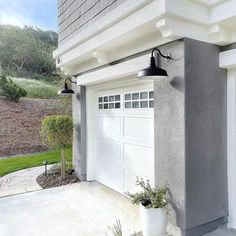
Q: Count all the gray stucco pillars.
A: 2